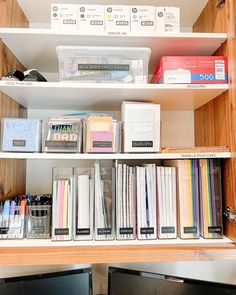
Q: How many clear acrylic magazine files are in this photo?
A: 8